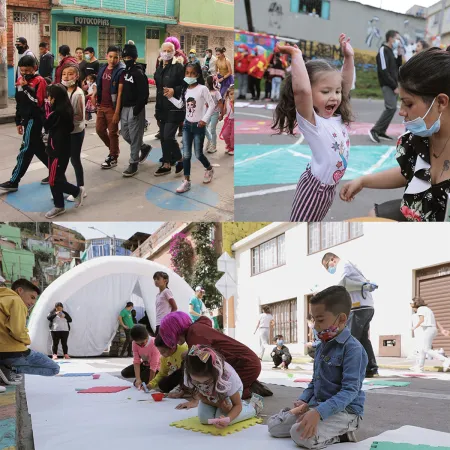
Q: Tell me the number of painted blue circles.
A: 3